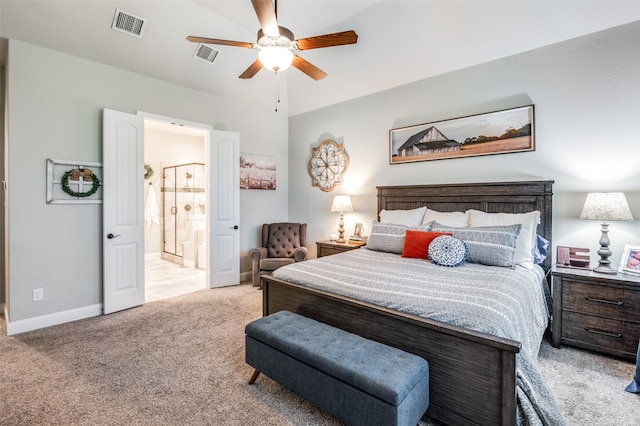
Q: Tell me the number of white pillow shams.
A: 3